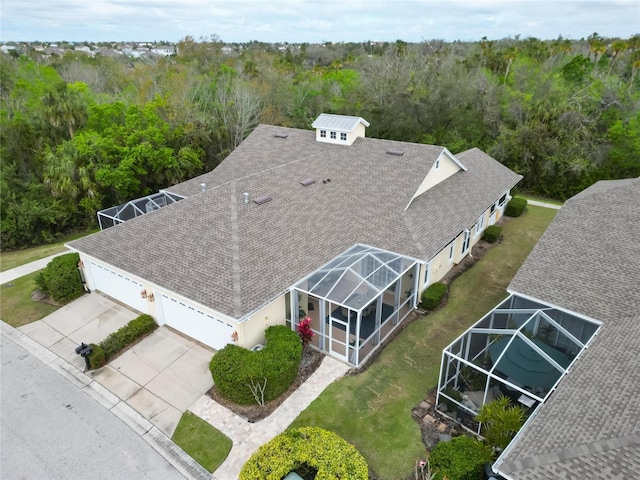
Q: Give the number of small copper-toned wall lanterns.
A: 4